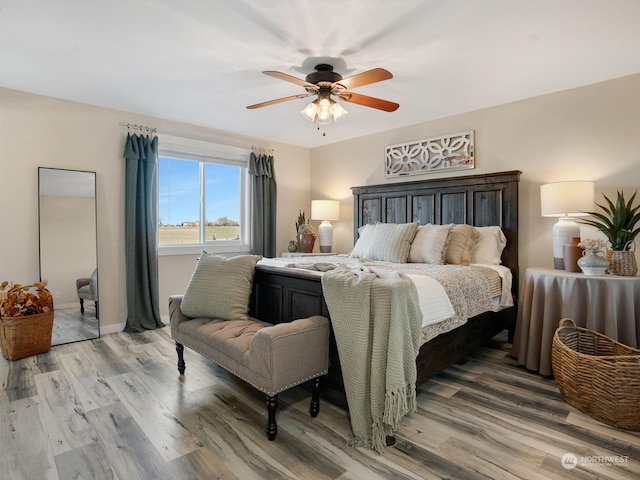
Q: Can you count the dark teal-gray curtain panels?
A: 2